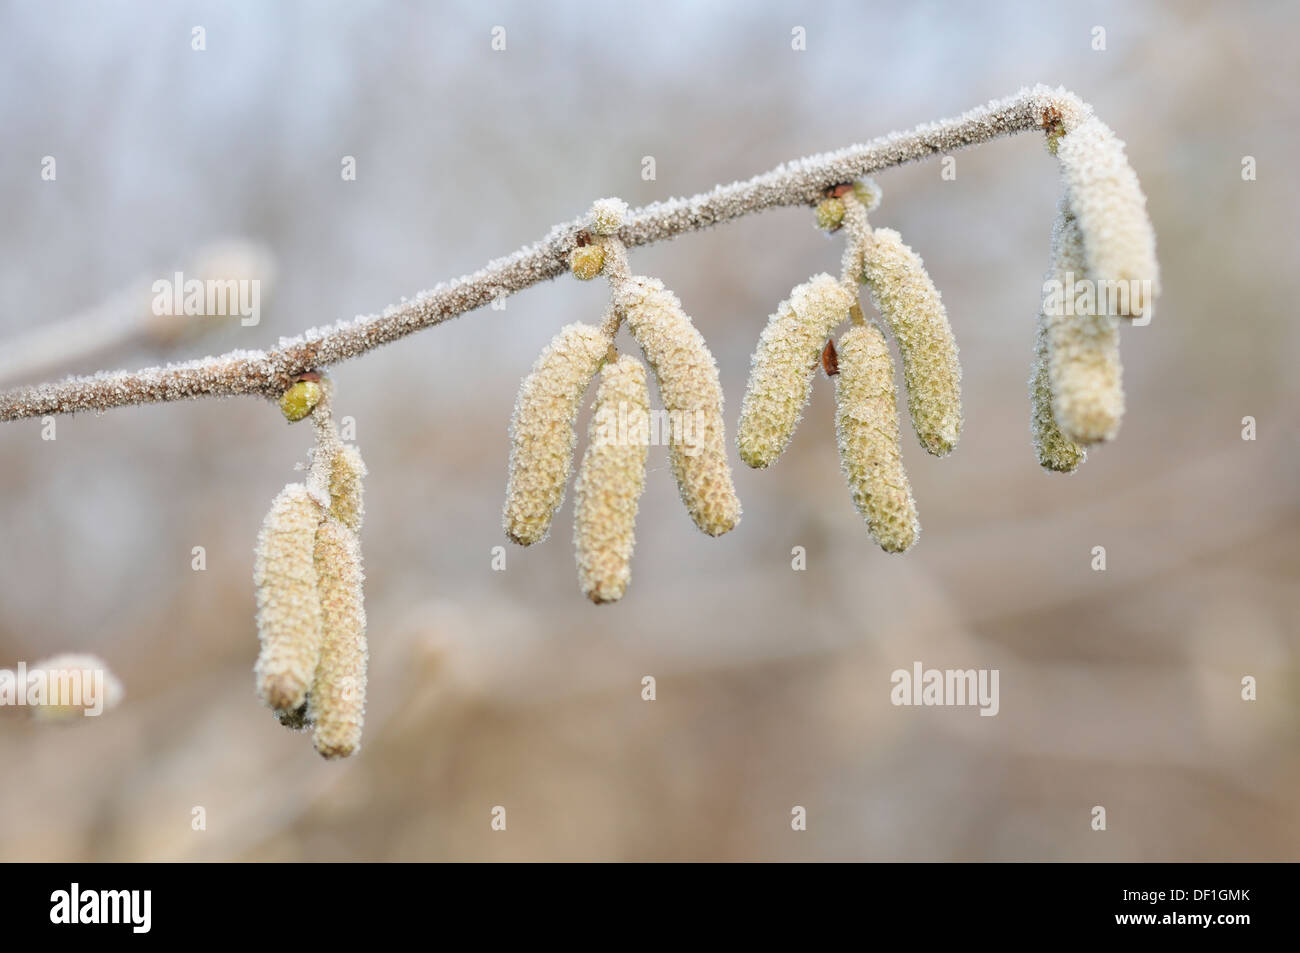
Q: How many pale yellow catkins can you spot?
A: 12